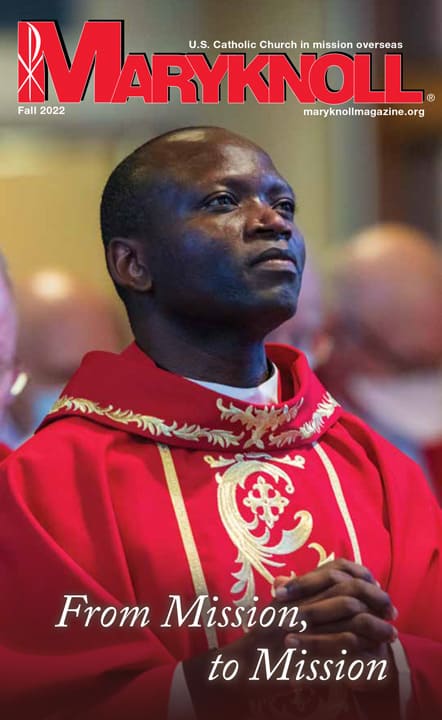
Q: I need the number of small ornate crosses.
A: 1